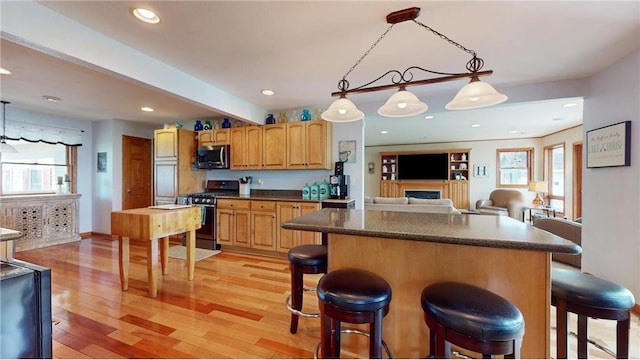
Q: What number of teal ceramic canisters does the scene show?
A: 3